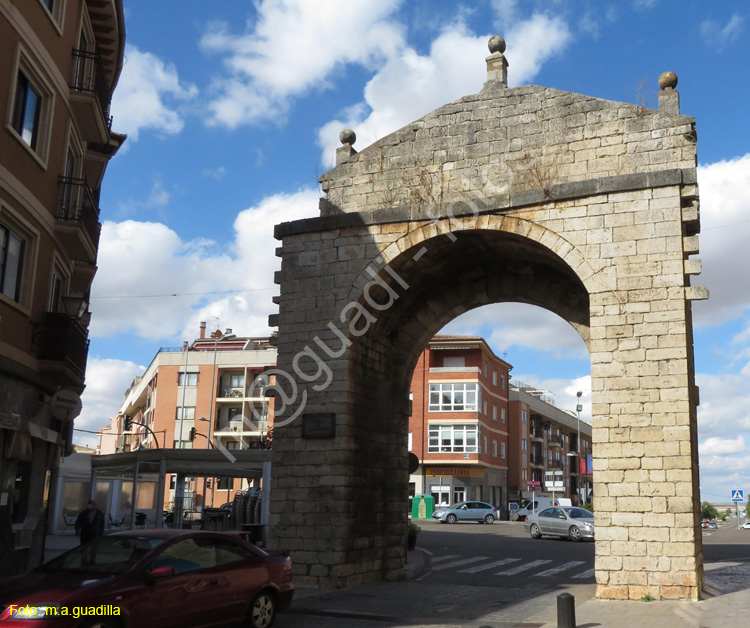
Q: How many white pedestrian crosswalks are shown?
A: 1